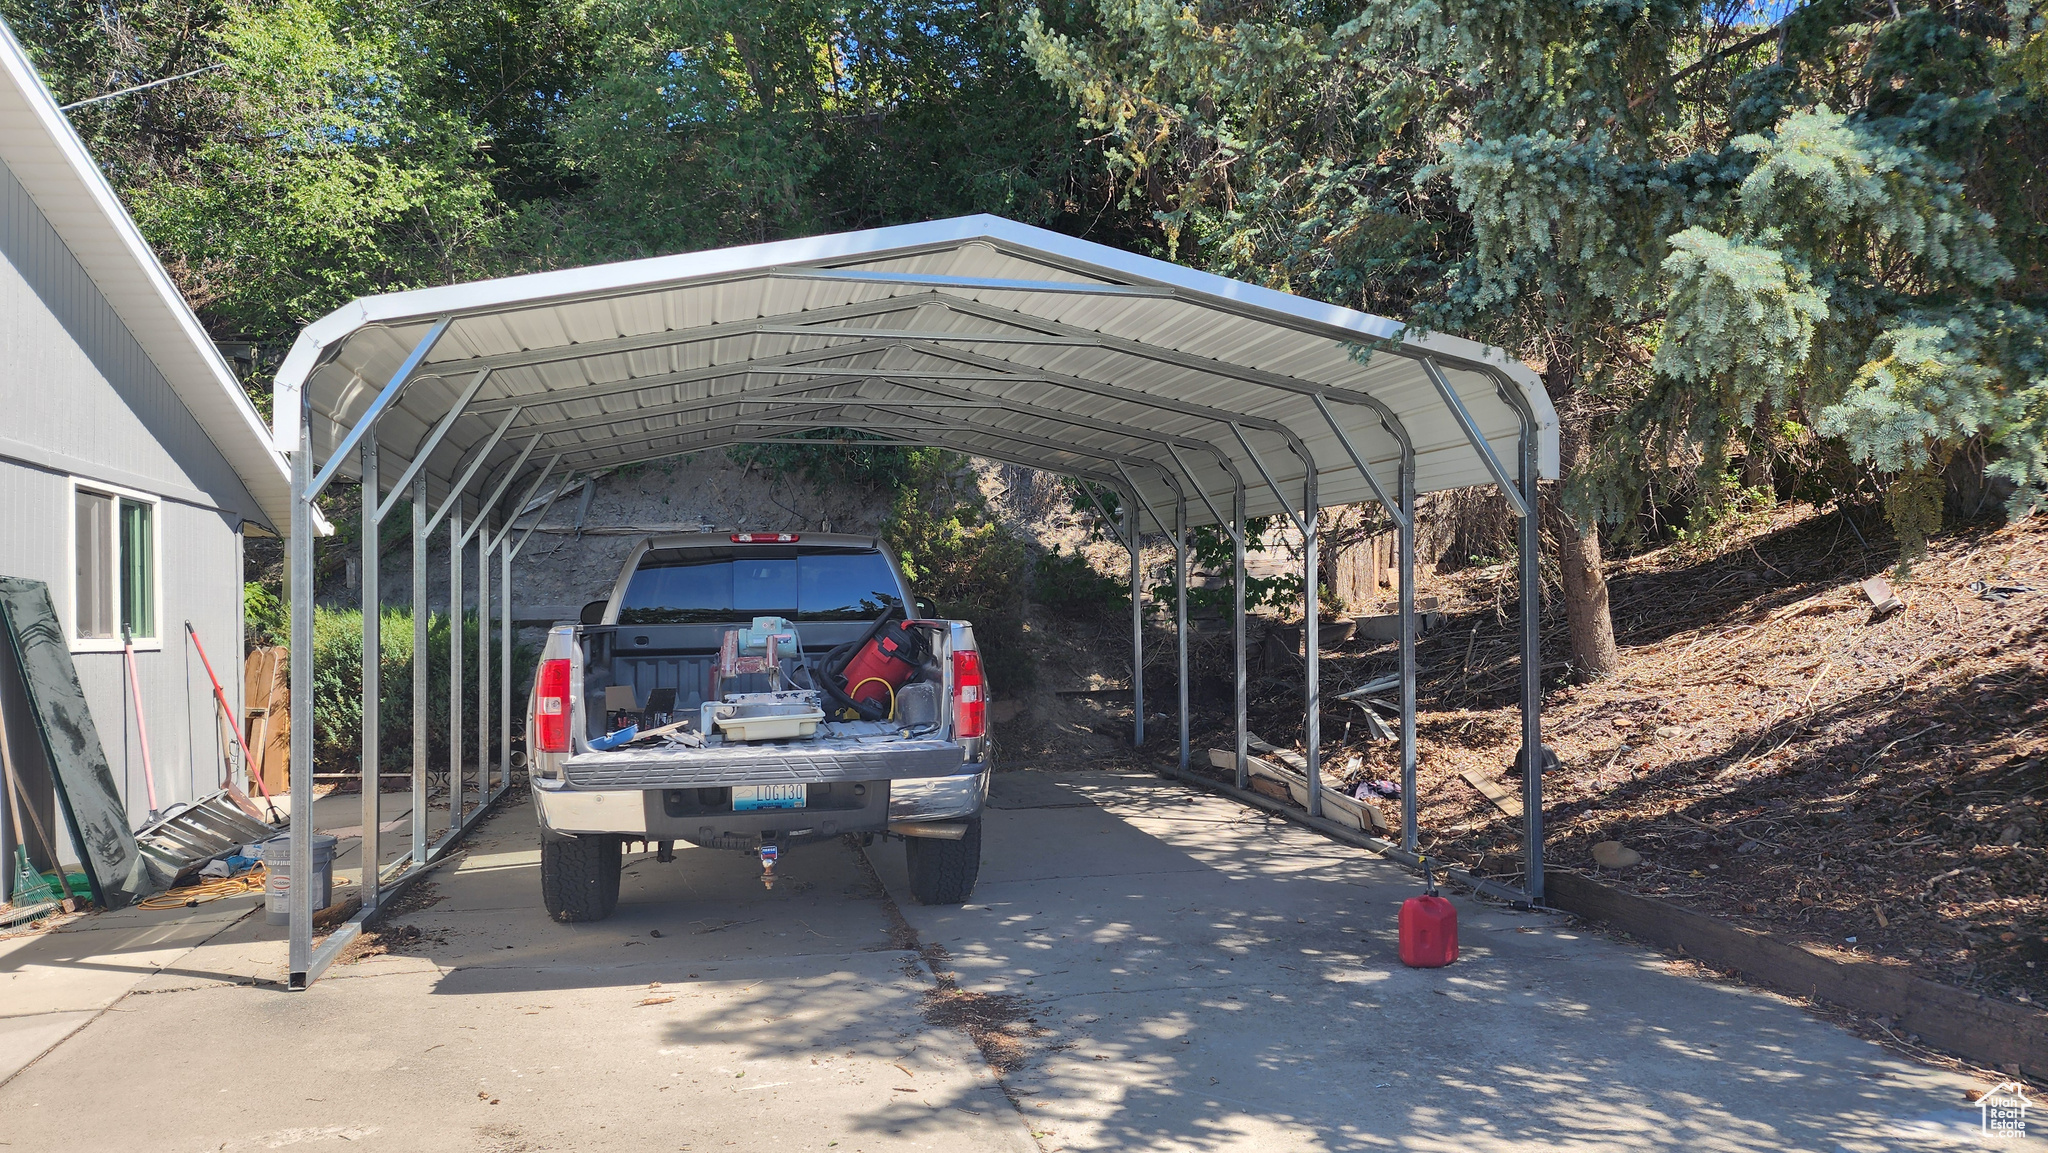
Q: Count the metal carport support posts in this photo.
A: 12